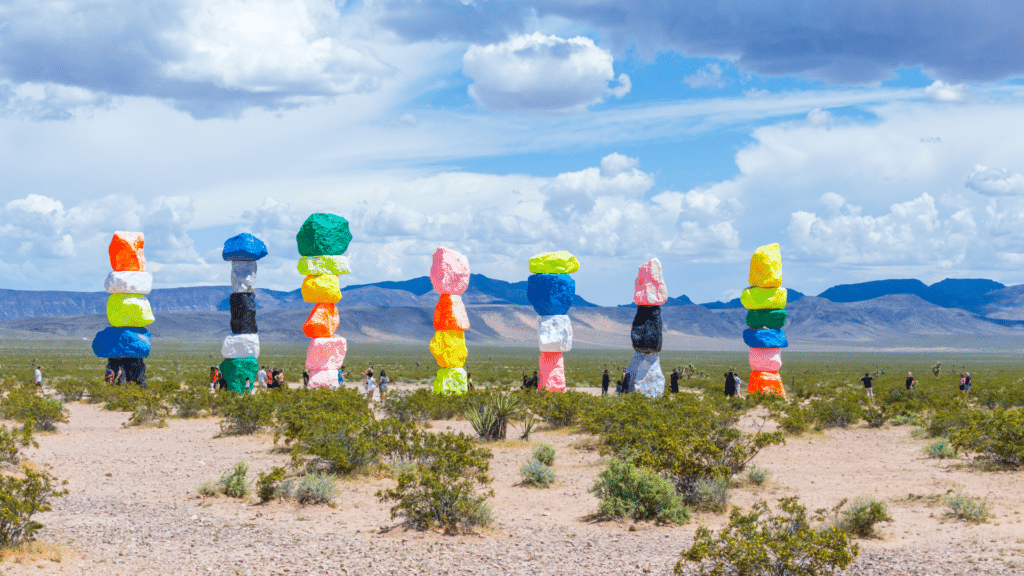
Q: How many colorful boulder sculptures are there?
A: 7